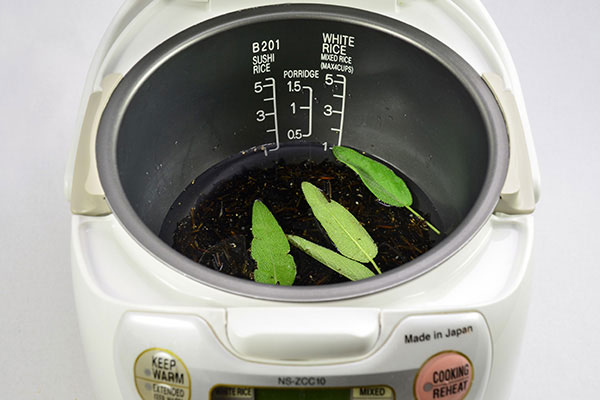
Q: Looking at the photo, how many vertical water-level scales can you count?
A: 3